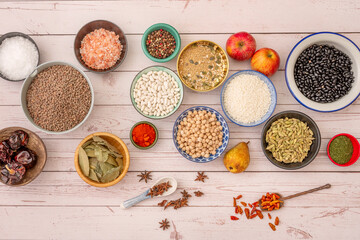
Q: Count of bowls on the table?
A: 14